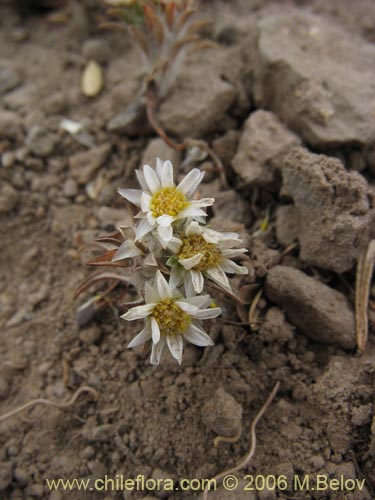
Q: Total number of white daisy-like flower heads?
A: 3